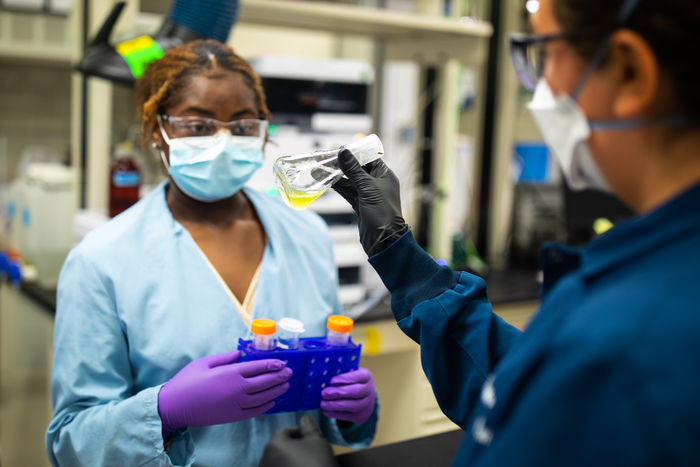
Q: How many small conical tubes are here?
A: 3